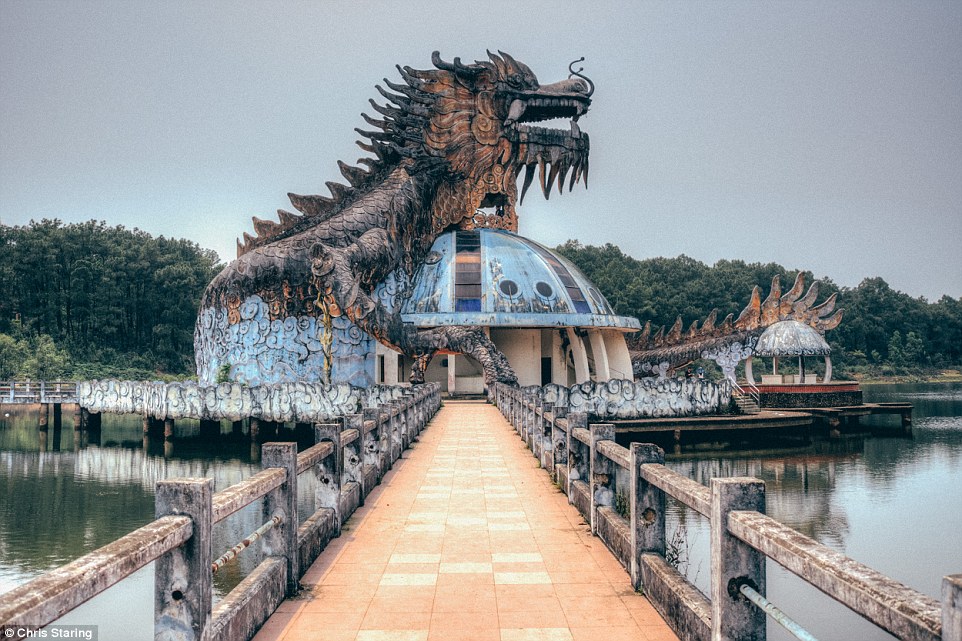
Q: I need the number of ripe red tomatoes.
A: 0